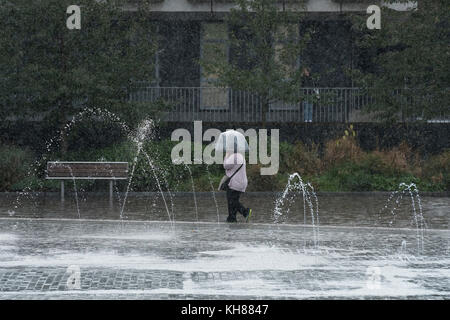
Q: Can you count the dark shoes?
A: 2